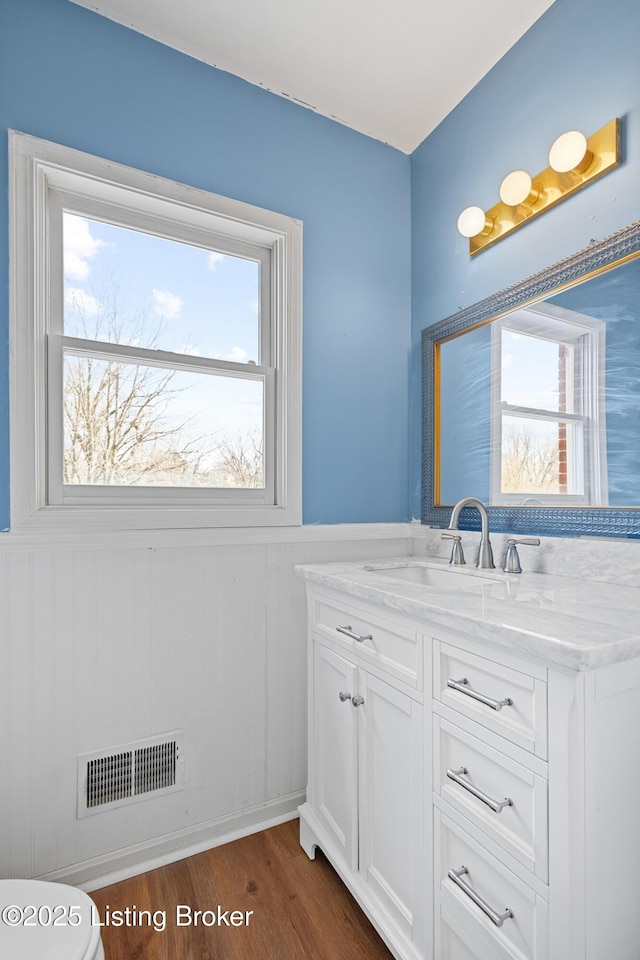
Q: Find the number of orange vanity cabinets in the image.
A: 0